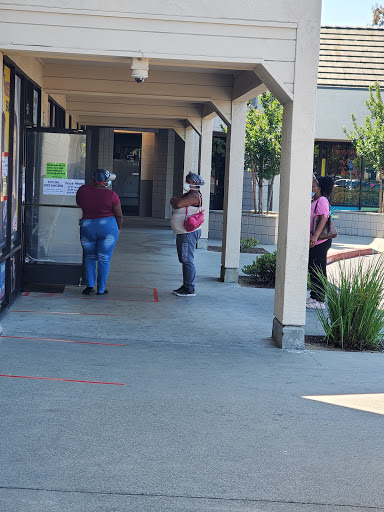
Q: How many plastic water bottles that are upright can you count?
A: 0